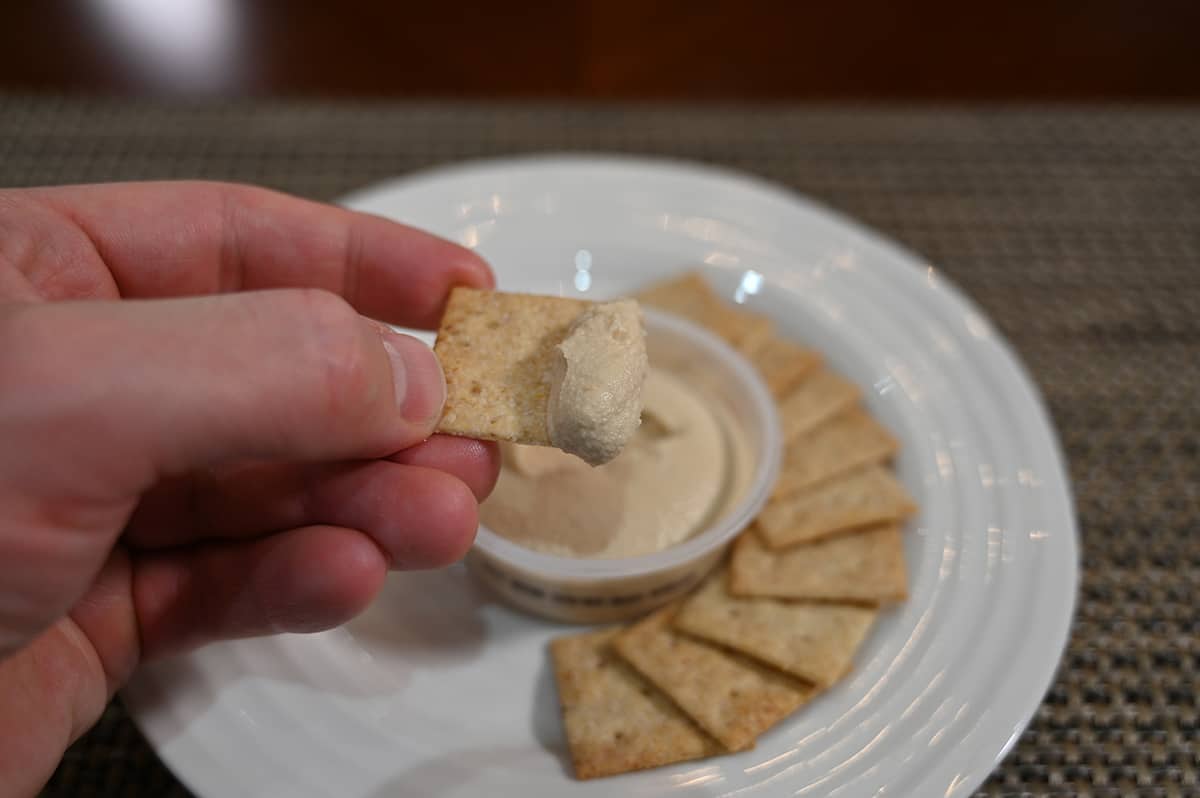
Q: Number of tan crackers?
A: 11